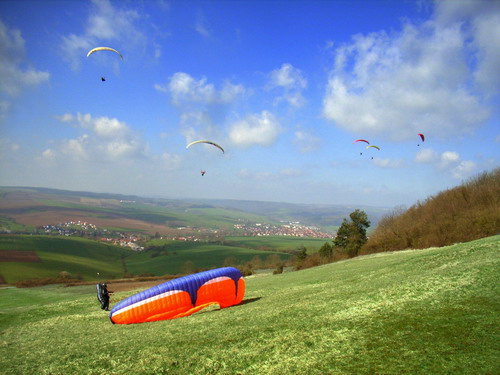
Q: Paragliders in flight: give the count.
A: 5